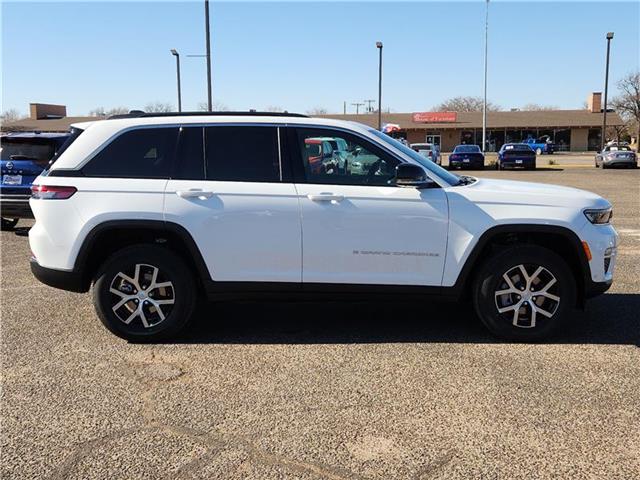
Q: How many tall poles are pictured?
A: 5